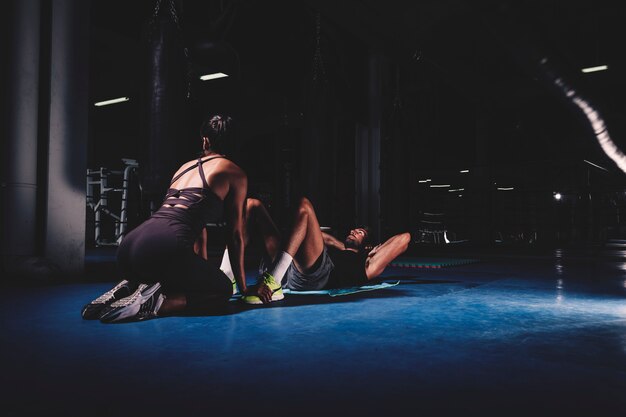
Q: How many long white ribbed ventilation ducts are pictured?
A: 1